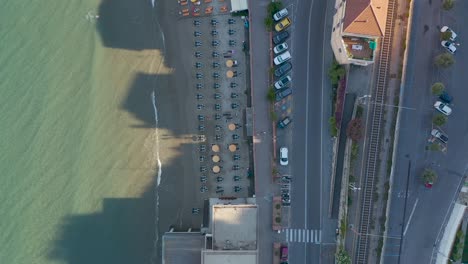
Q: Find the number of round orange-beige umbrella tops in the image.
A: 7